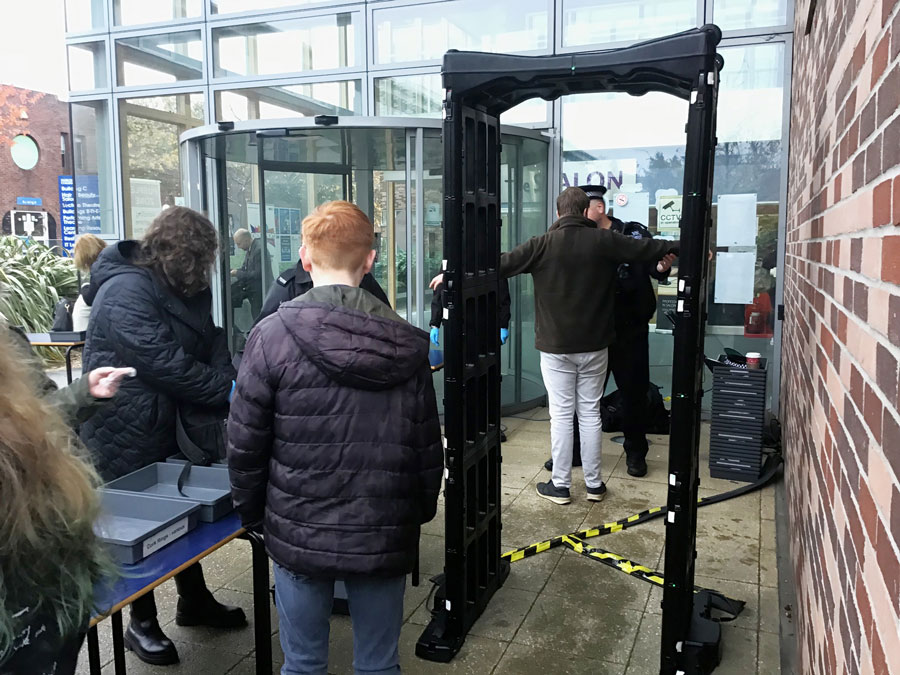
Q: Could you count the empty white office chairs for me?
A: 0